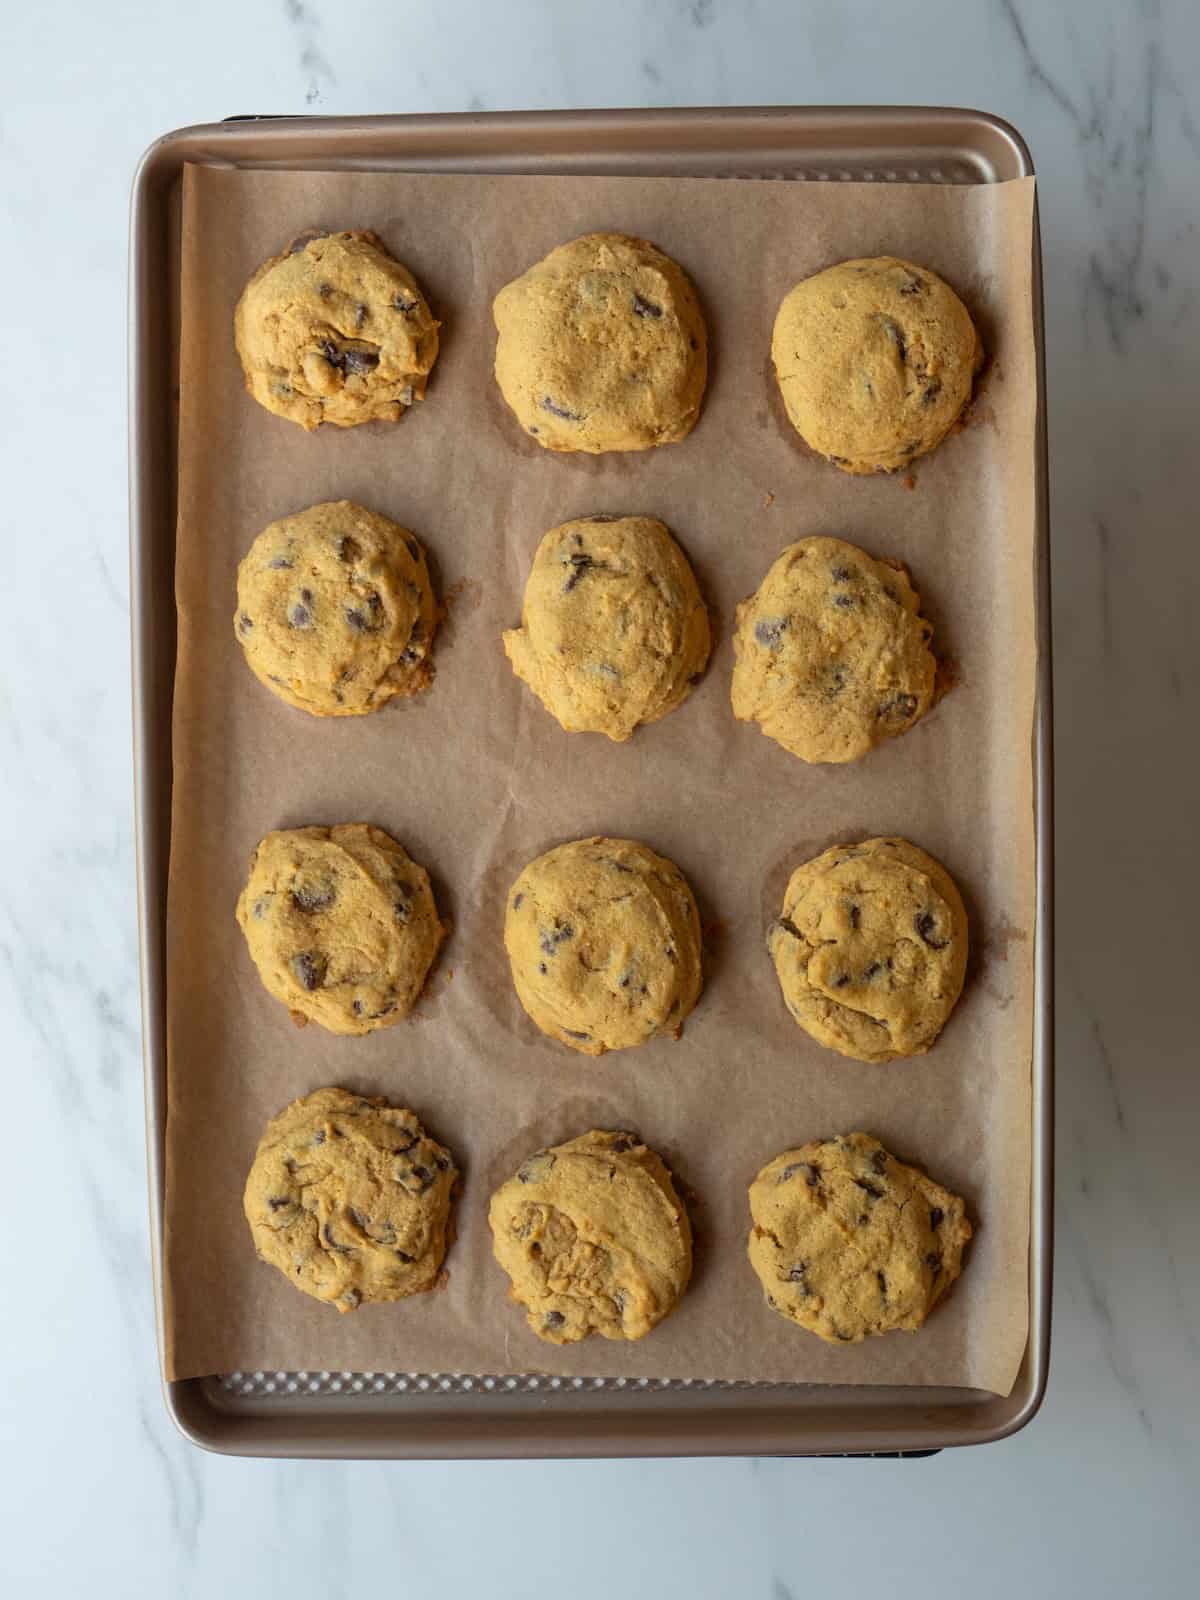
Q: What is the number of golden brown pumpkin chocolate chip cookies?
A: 12